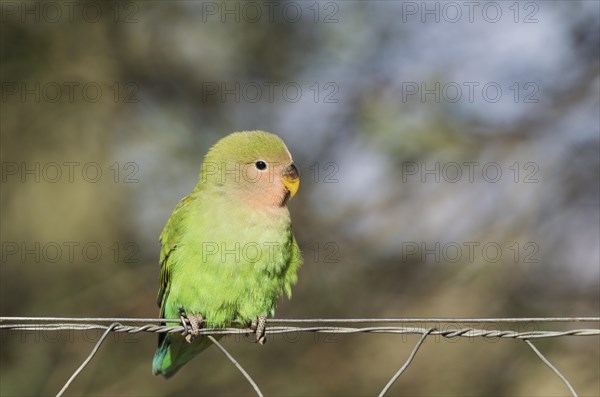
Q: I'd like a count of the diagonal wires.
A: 4